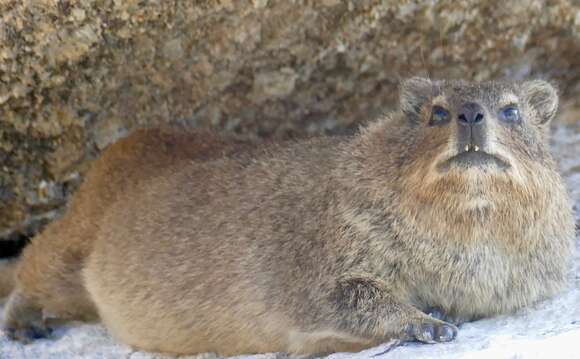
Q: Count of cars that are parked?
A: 0